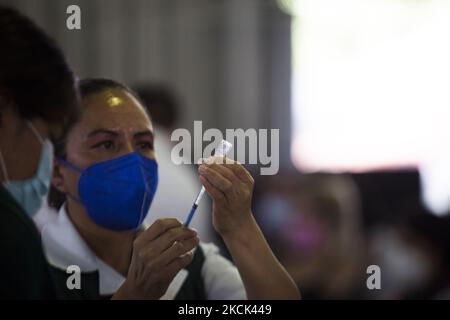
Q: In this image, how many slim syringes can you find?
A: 1